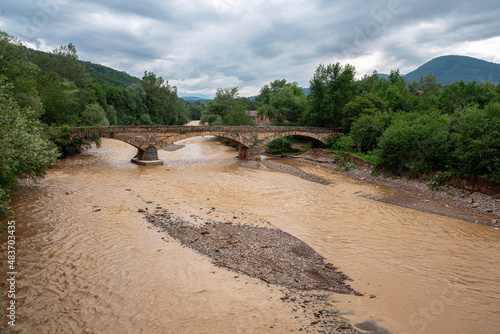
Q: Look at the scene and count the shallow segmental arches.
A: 3